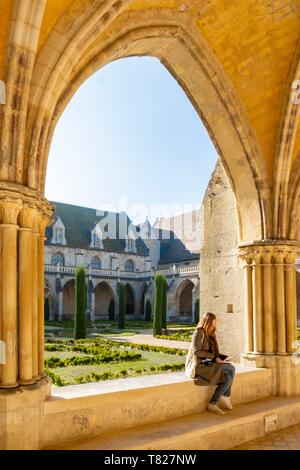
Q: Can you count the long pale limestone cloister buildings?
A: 1